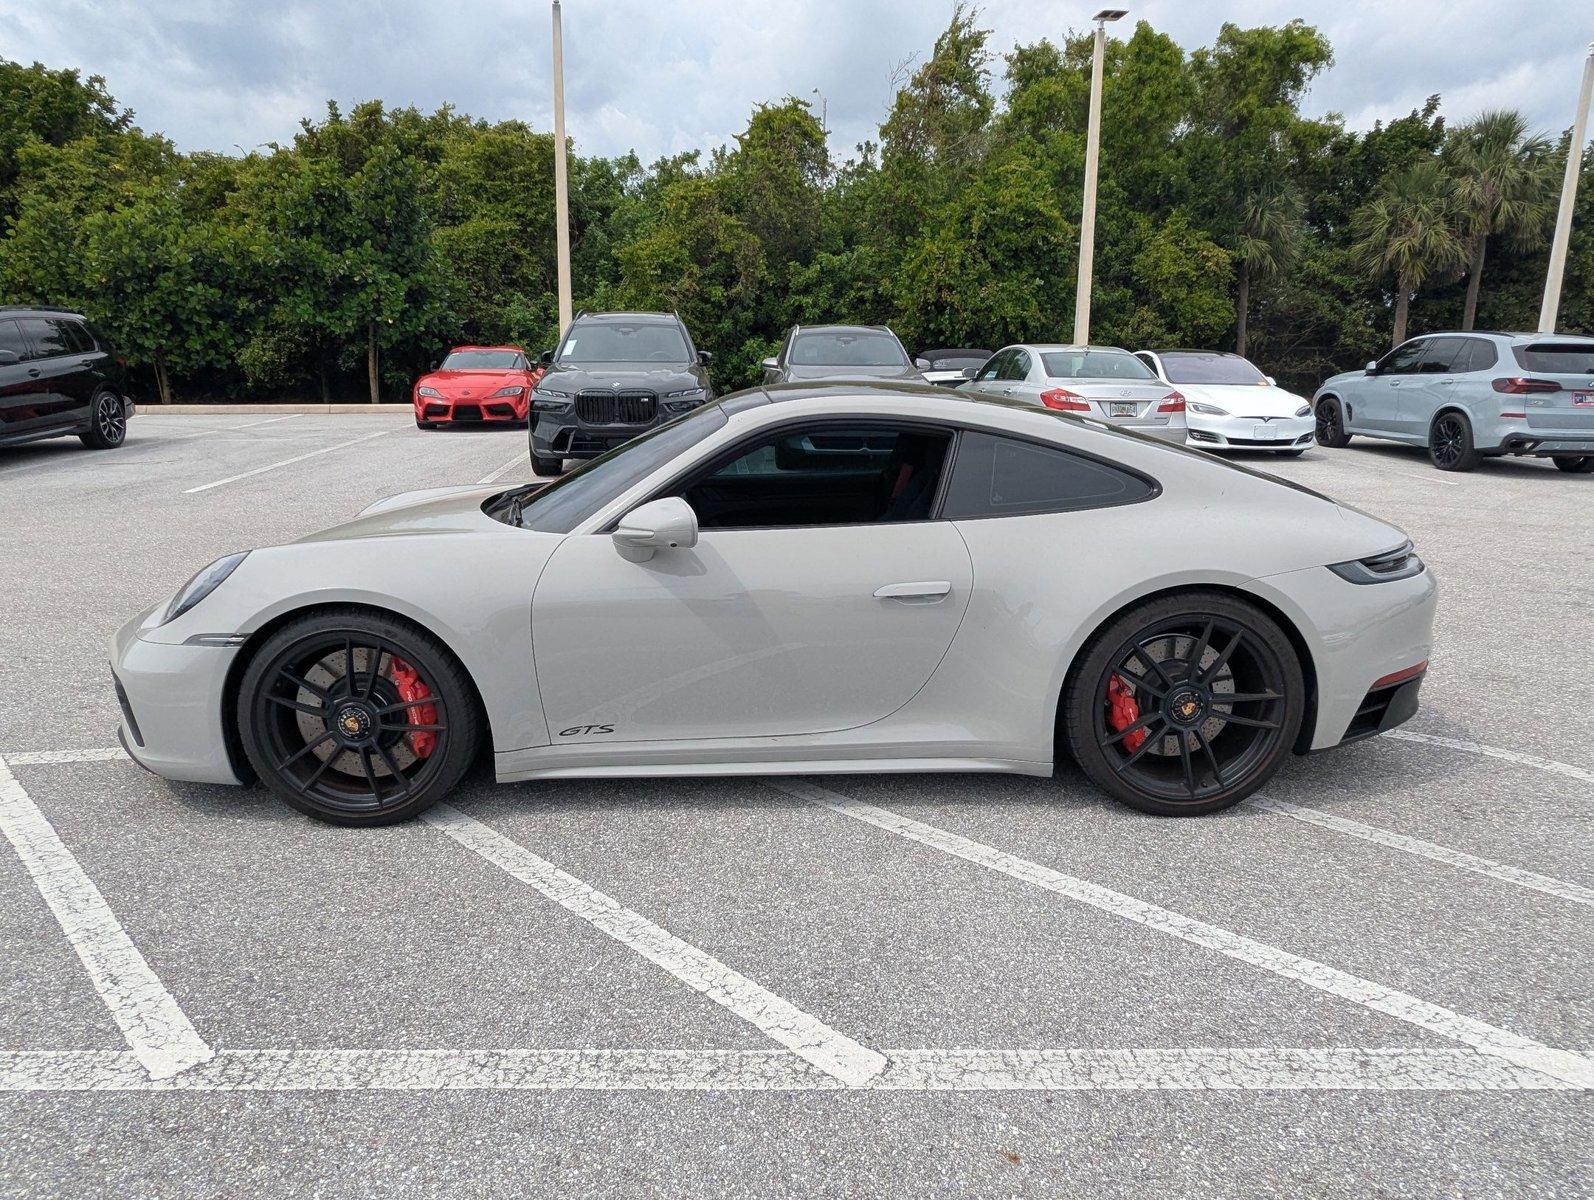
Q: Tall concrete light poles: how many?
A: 3